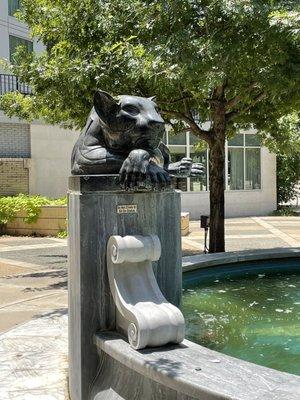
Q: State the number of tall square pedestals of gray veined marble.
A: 1